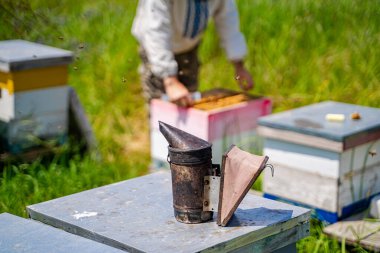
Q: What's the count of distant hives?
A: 3